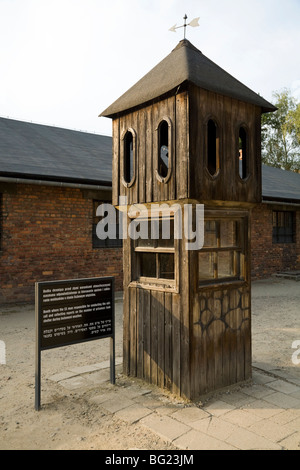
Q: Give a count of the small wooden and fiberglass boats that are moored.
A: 0